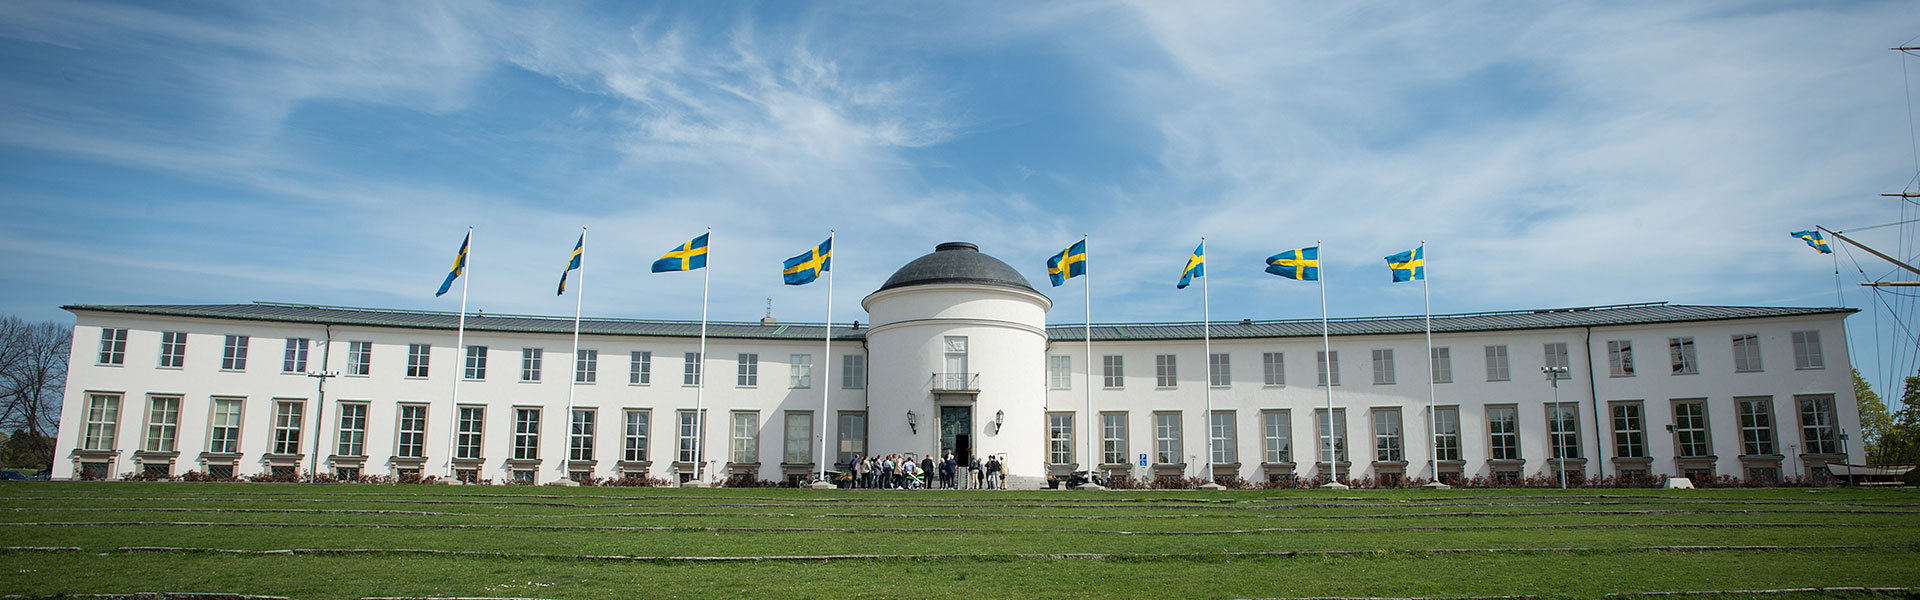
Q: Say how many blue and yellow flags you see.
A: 9